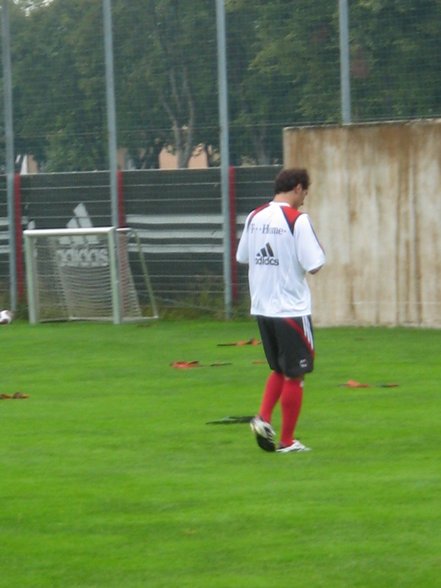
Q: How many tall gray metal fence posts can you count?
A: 4